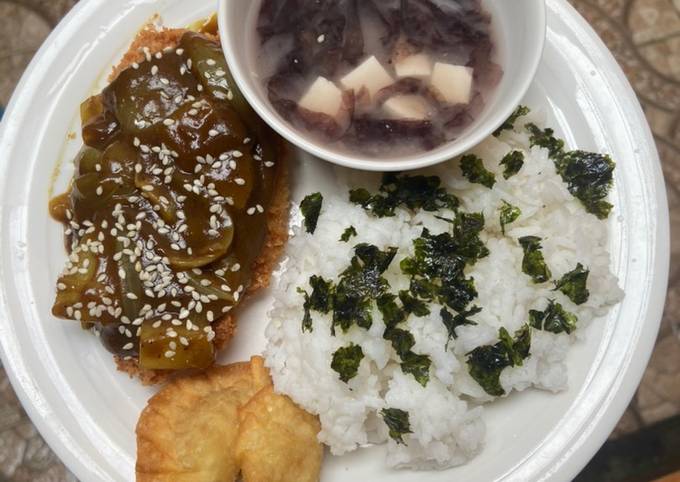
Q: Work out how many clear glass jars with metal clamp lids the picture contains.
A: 0